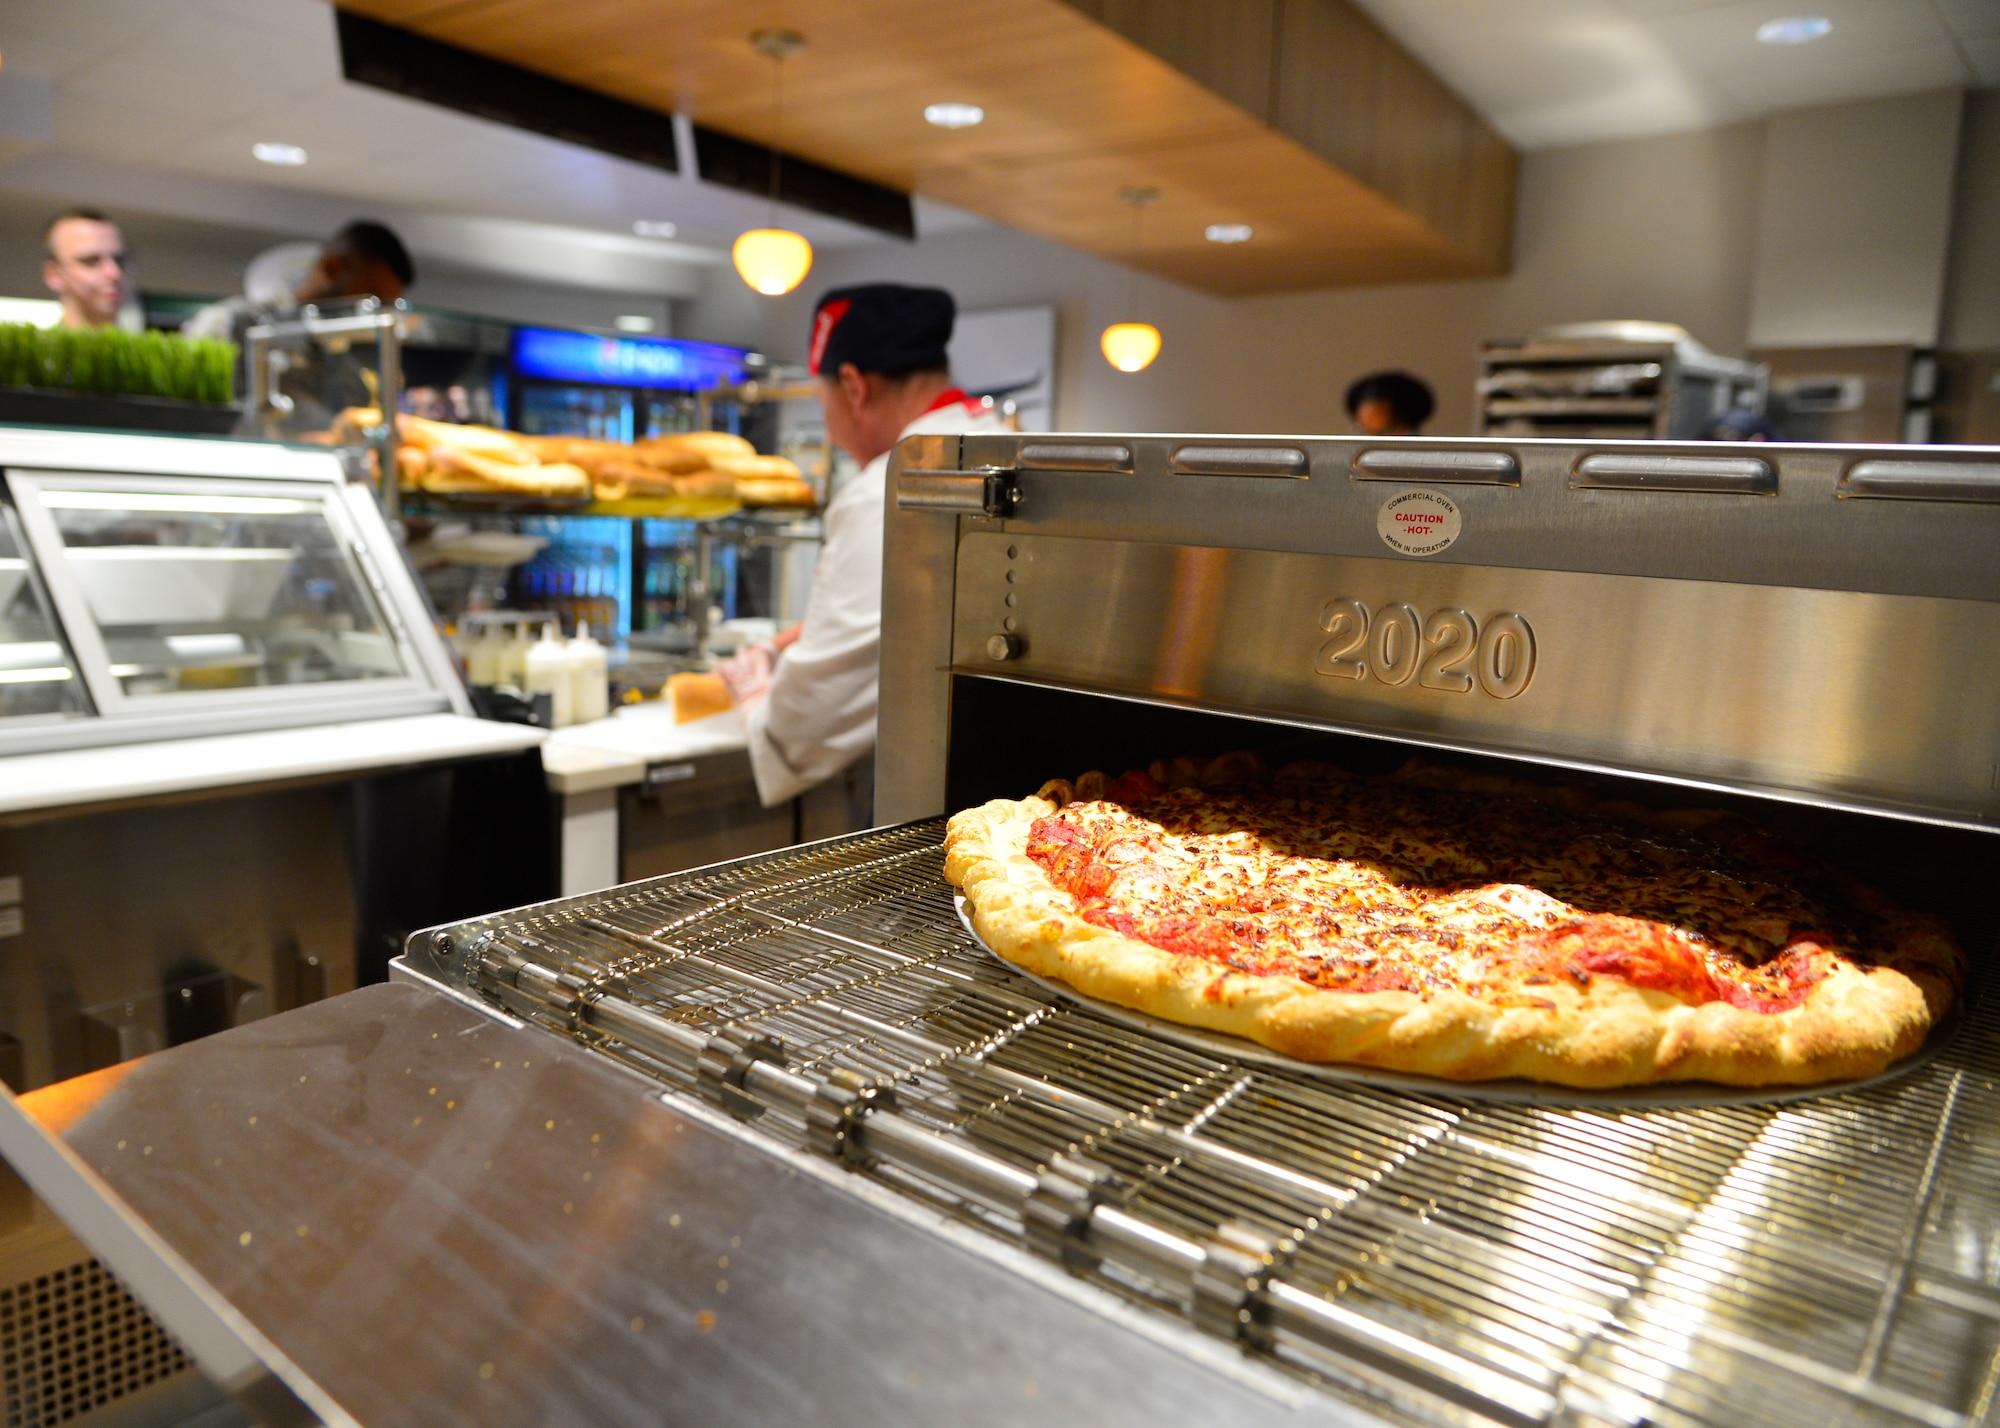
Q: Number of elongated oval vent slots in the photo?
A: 5